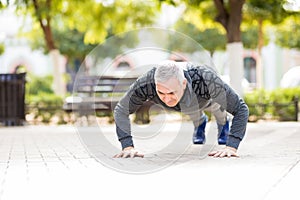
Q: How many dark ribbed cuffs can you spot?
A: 2